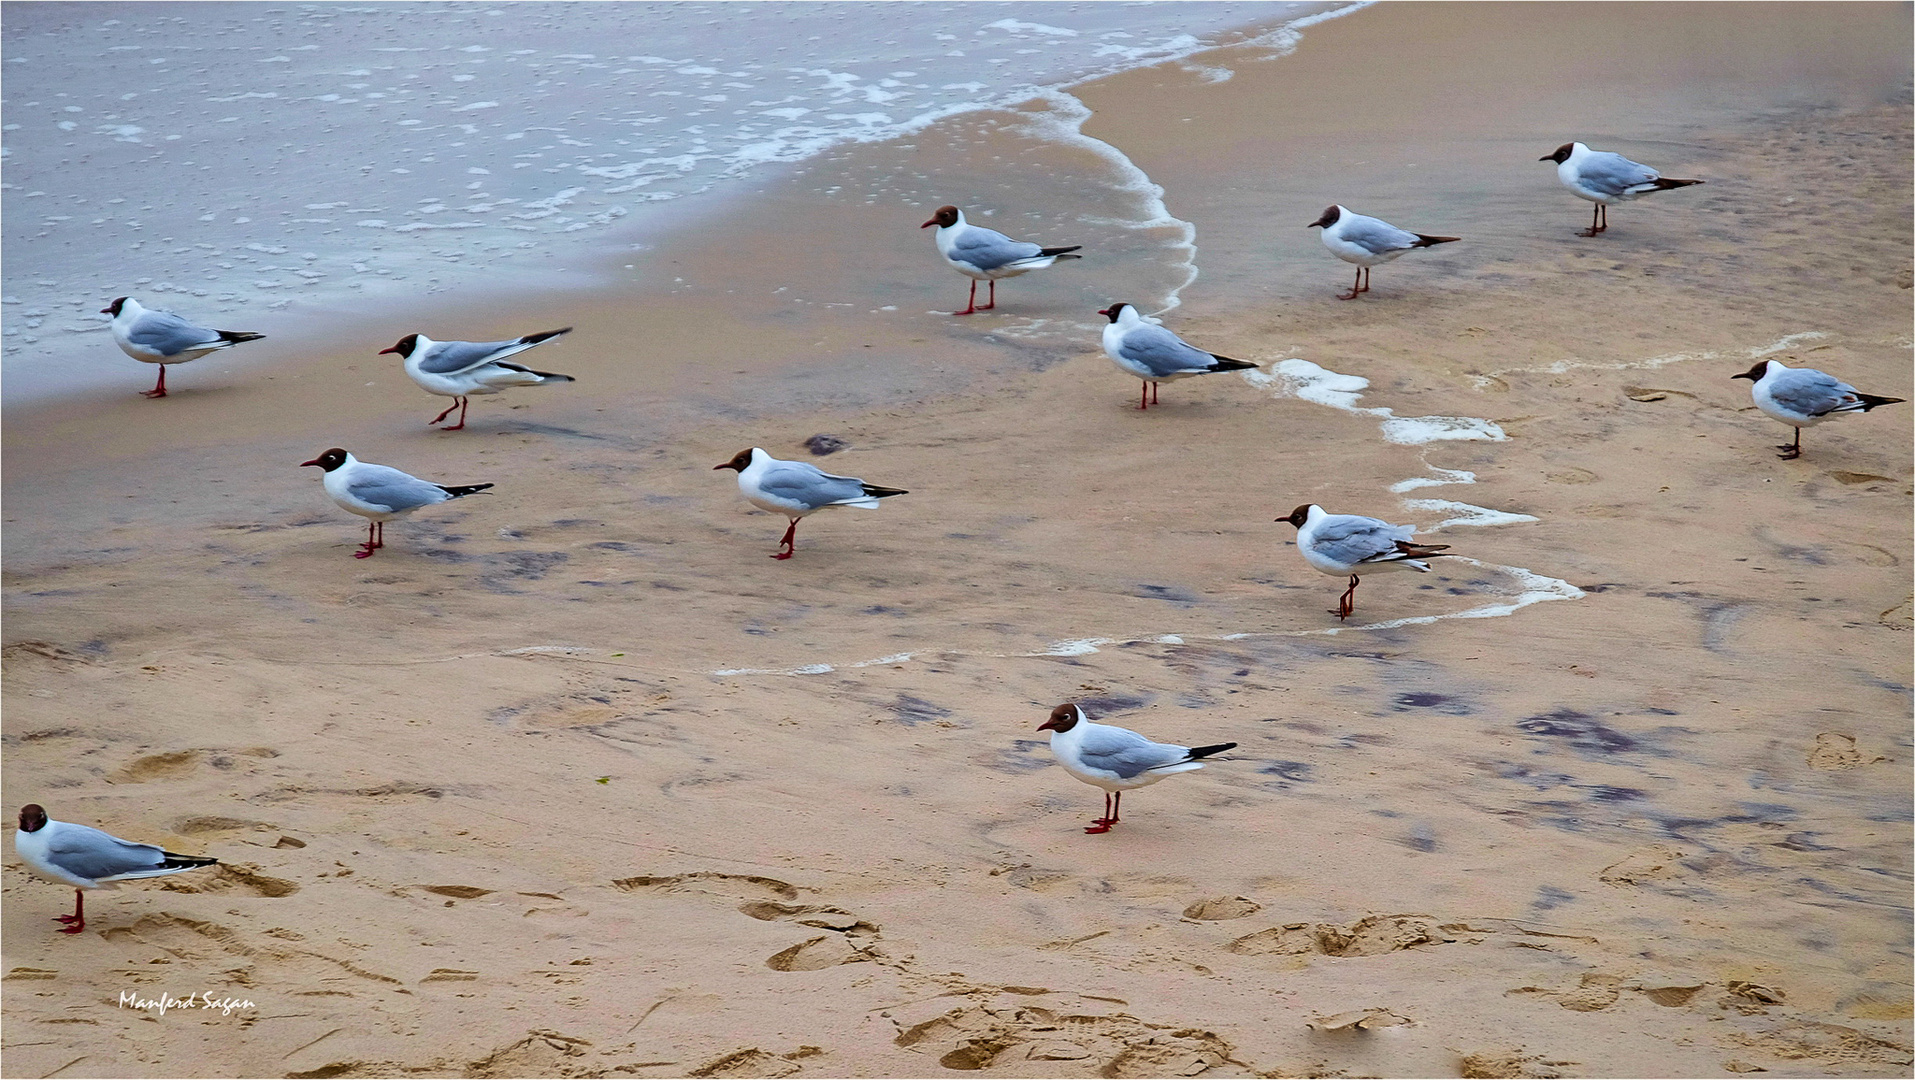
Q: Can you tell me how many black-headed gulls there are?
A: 12